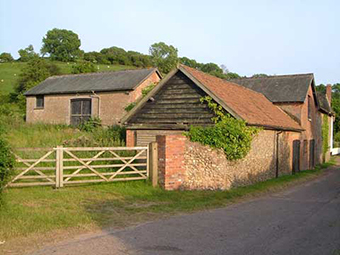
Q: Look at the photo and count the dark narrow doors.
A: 2